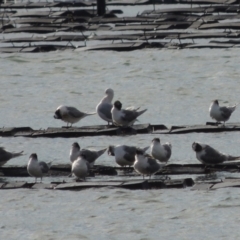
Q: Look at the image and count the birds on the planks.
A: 12